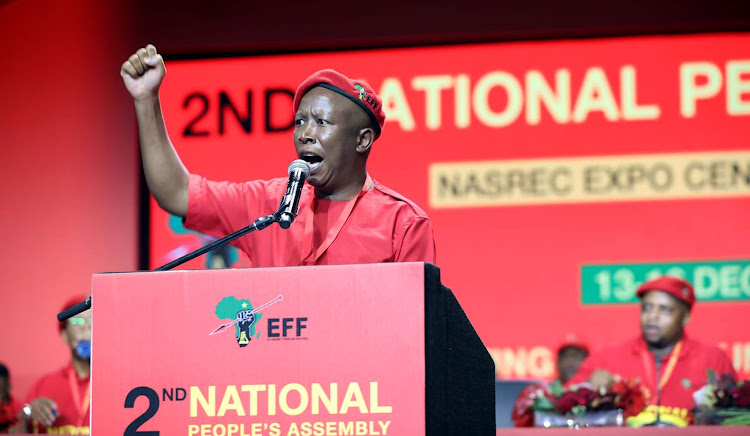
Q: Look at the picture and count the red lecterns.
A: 1